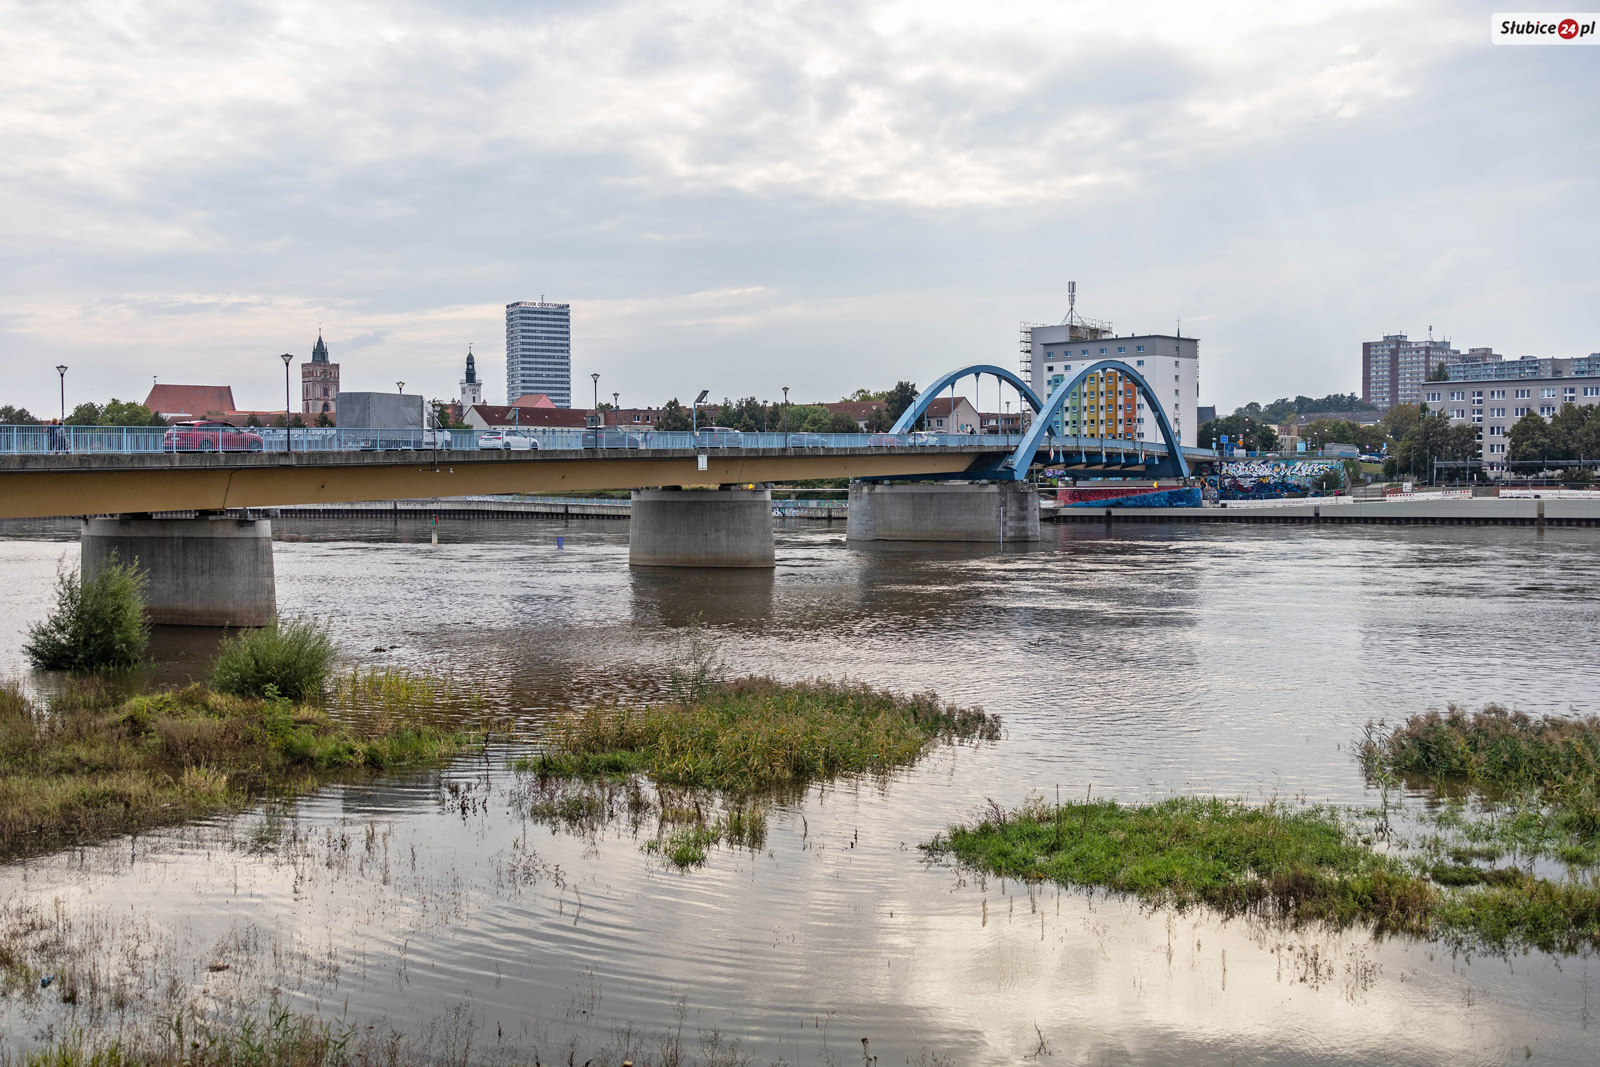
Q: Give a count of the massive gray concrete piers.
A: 3